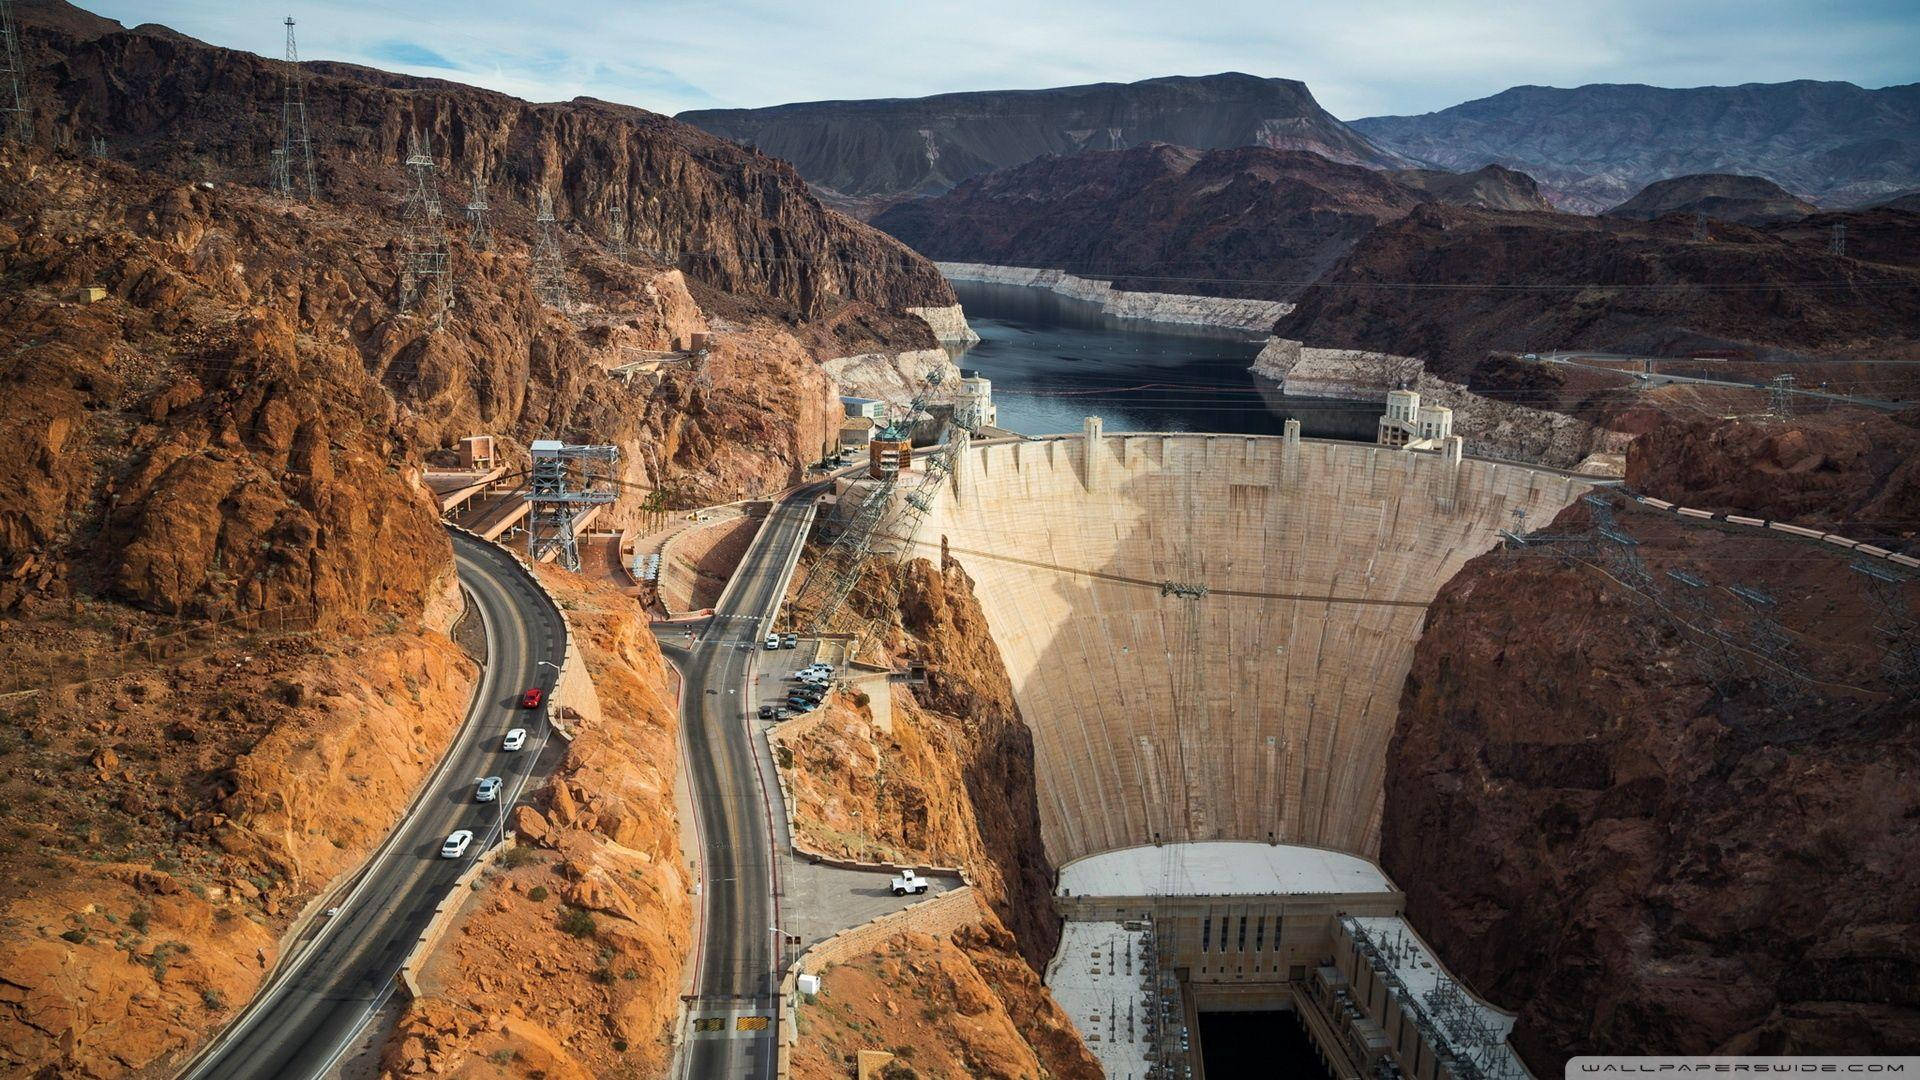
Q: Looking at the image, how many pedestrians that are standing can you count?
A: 0